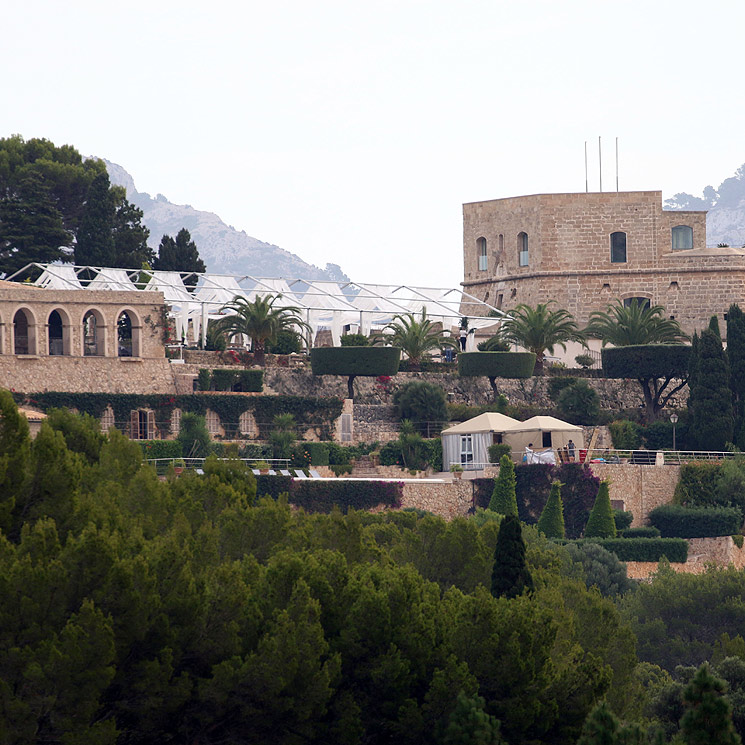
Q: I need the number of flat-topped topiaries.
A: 3